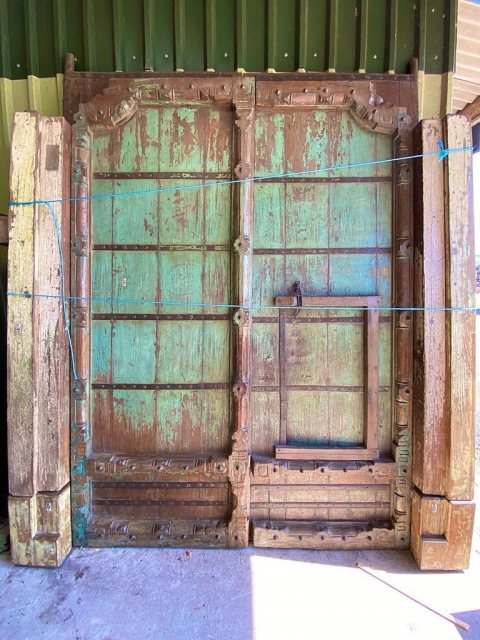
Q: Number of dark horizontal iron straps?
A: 12